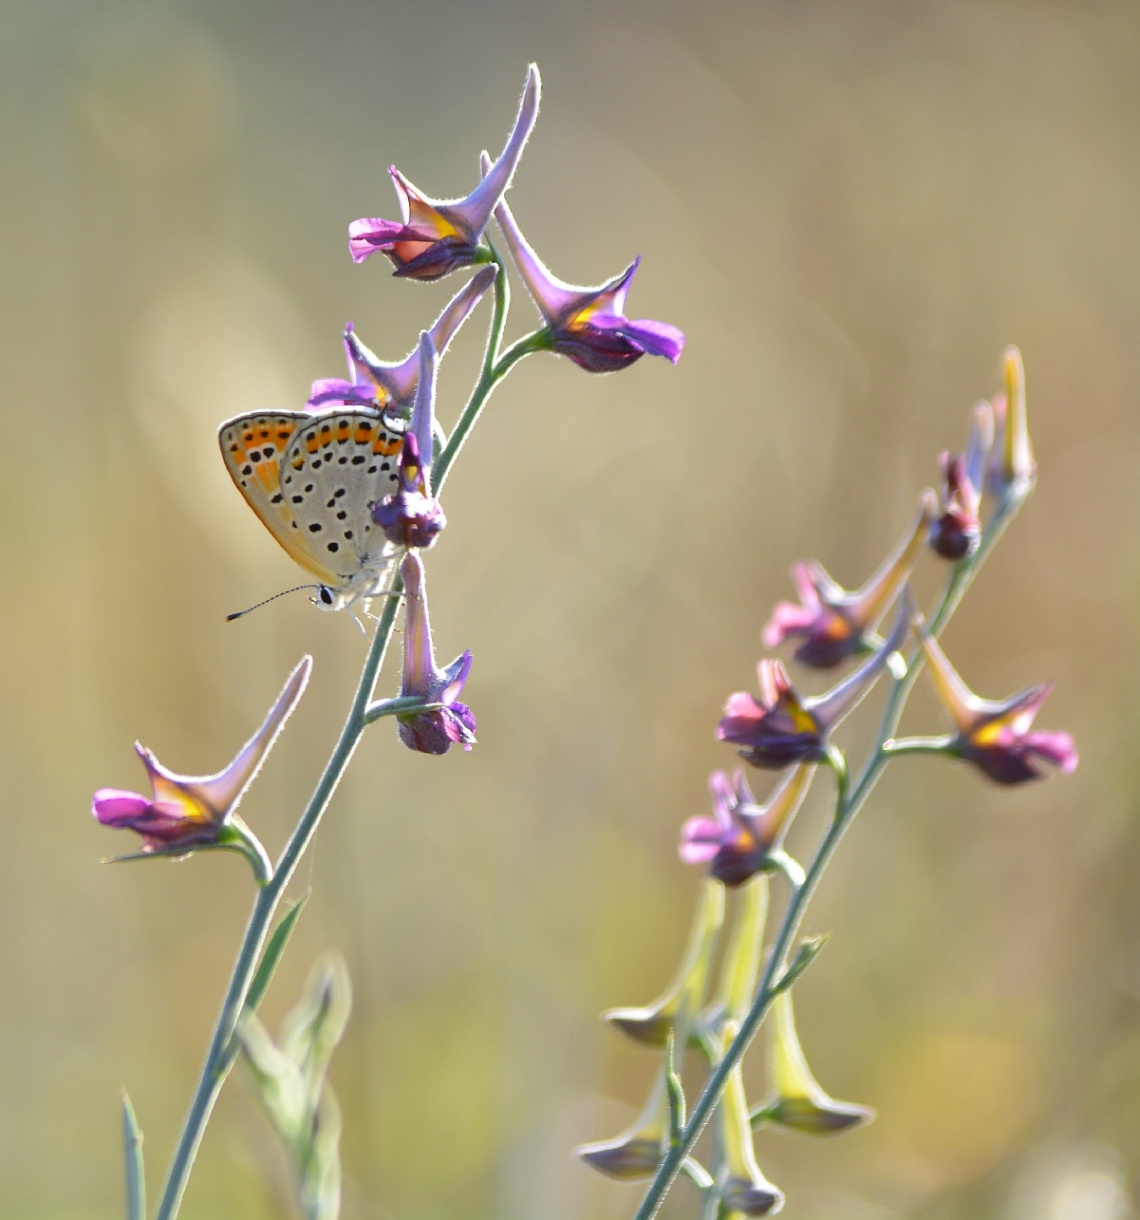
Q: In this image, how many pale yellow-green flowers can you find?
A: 5